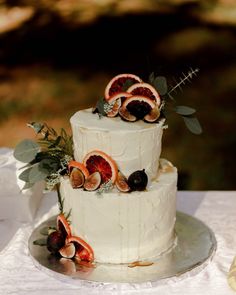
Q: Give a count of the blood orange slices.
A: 8